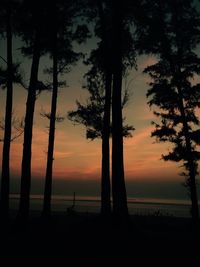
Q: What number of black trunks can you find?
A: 6